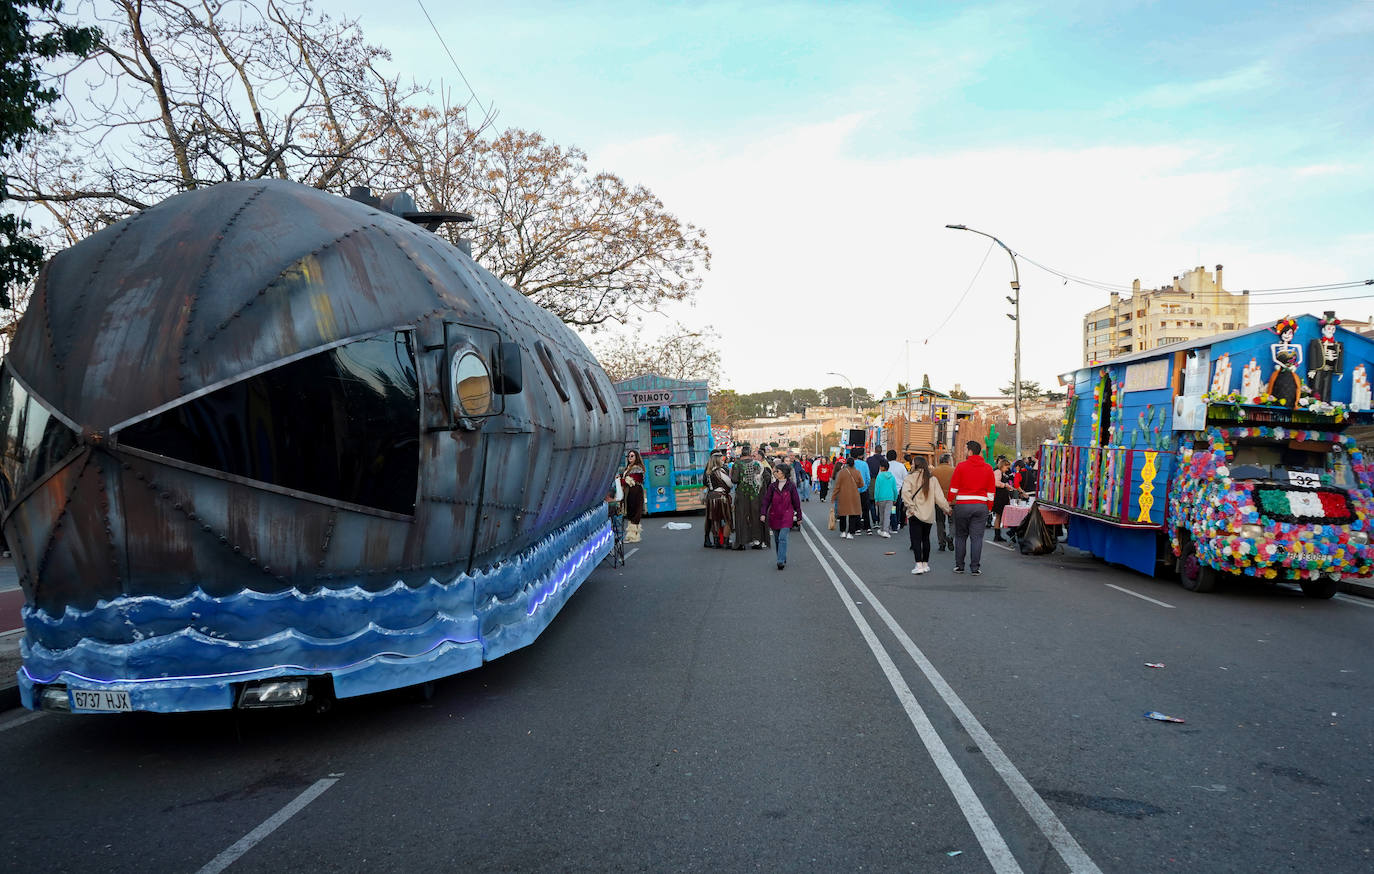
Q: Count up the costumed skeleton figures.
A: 2